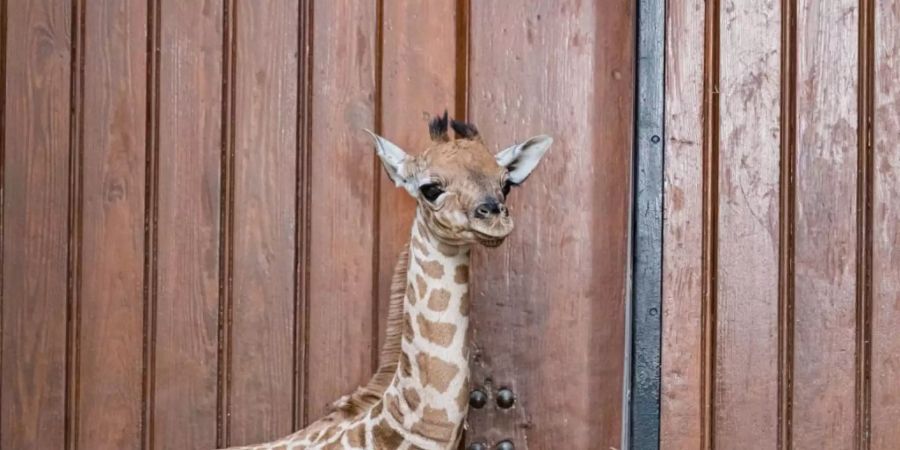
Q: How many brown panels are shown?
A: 11